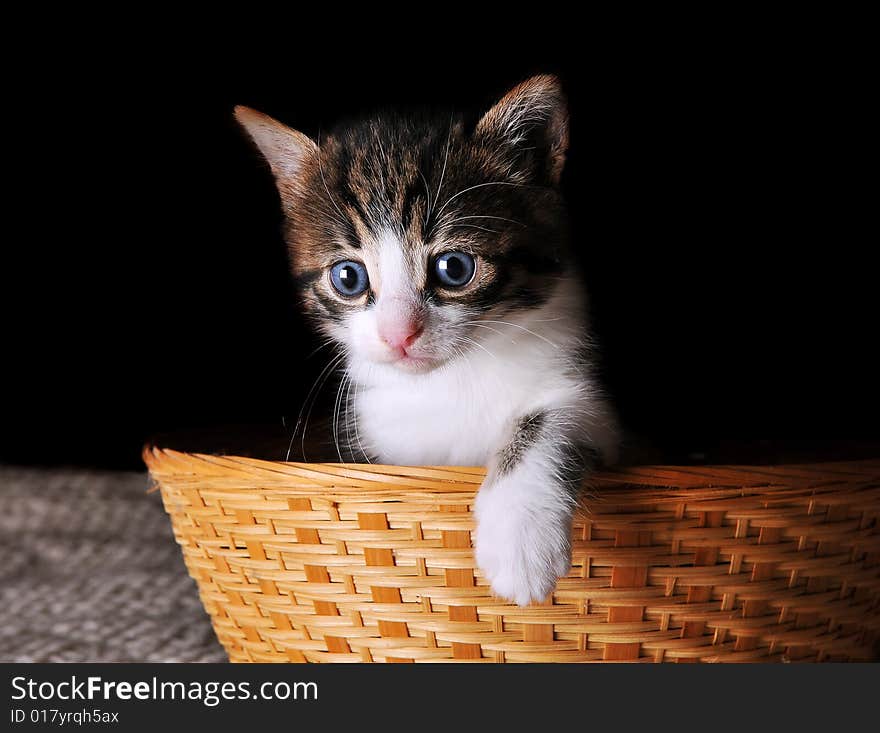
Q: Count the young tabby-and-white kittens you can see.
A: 1